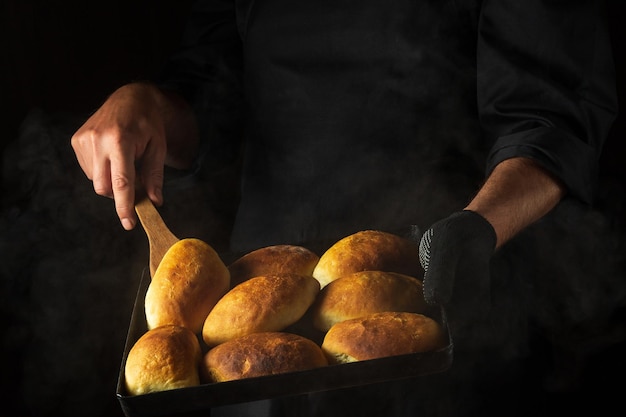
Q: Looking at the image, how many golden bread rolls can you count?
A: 8